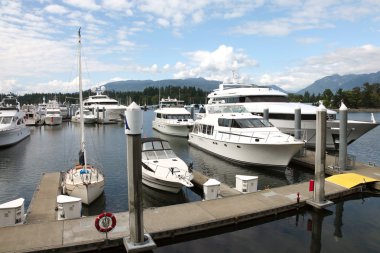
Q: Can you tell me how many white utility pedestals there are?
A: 4